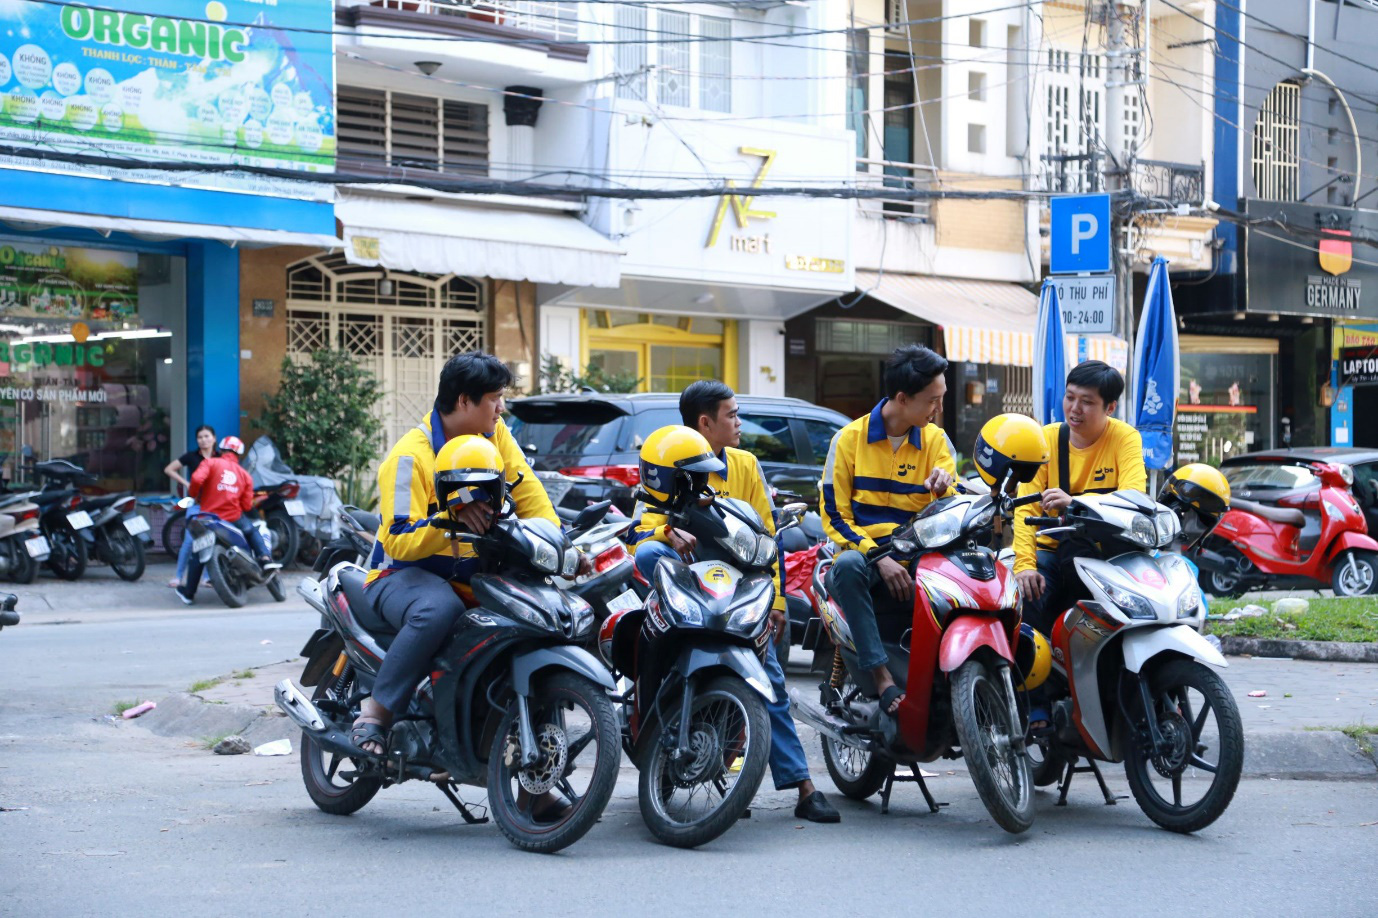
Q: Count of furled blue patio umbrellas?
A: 2